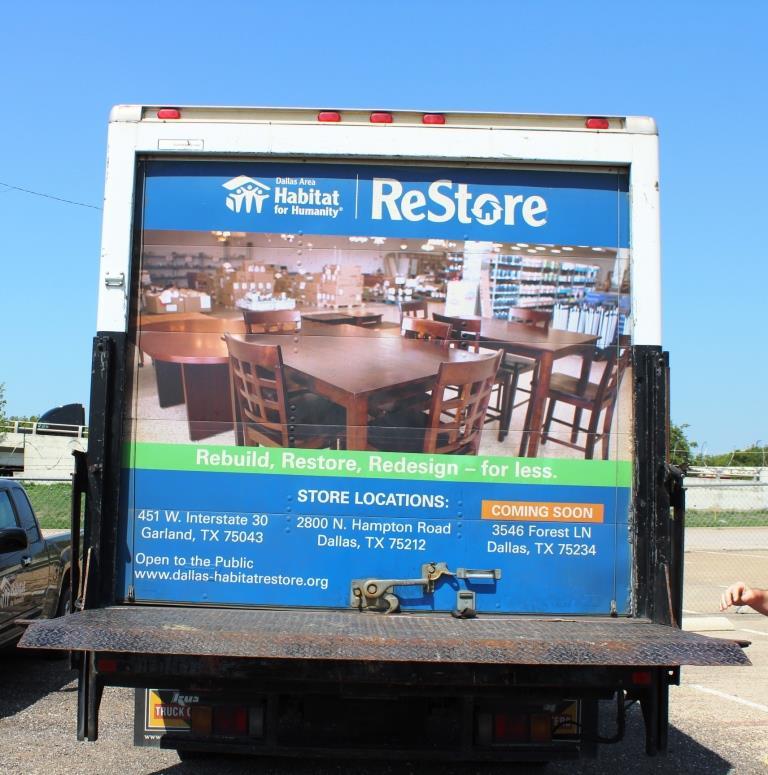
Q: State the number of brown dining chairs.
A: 8